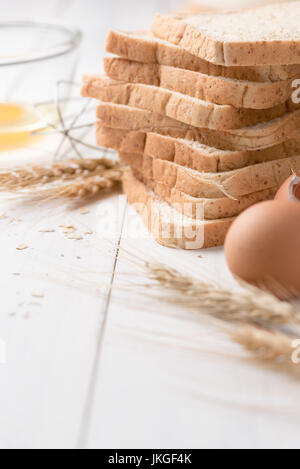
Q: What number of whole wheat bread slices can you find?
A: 9